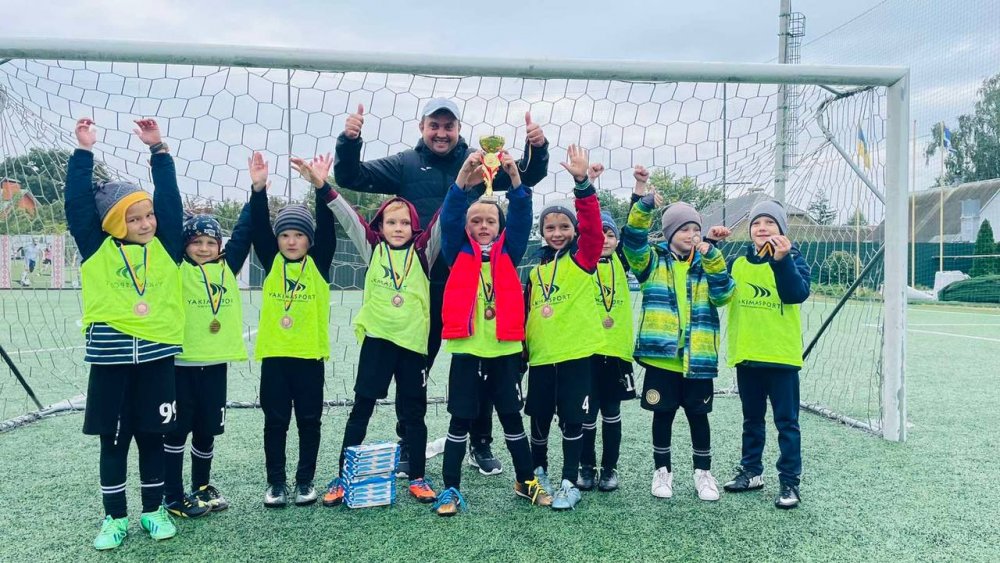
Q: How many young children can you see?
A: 9